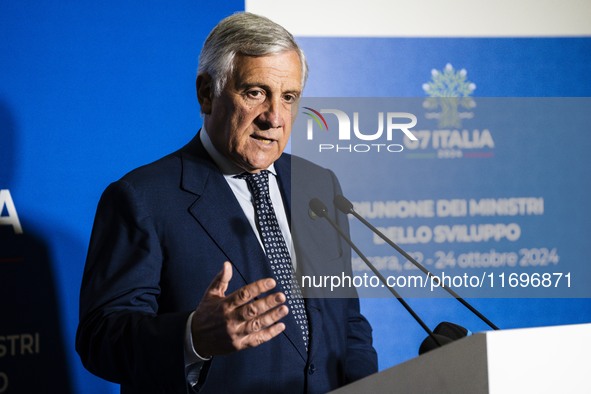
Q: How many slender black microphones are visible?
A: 2